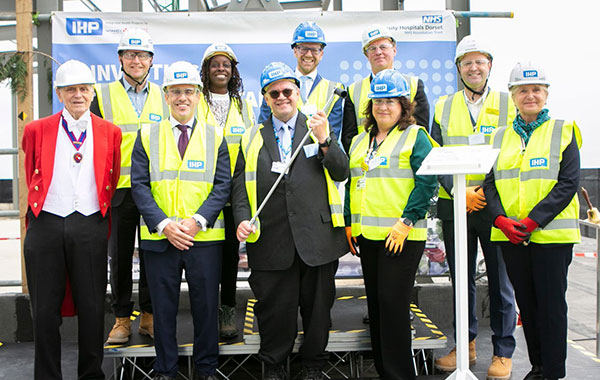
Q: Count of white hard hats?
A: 7